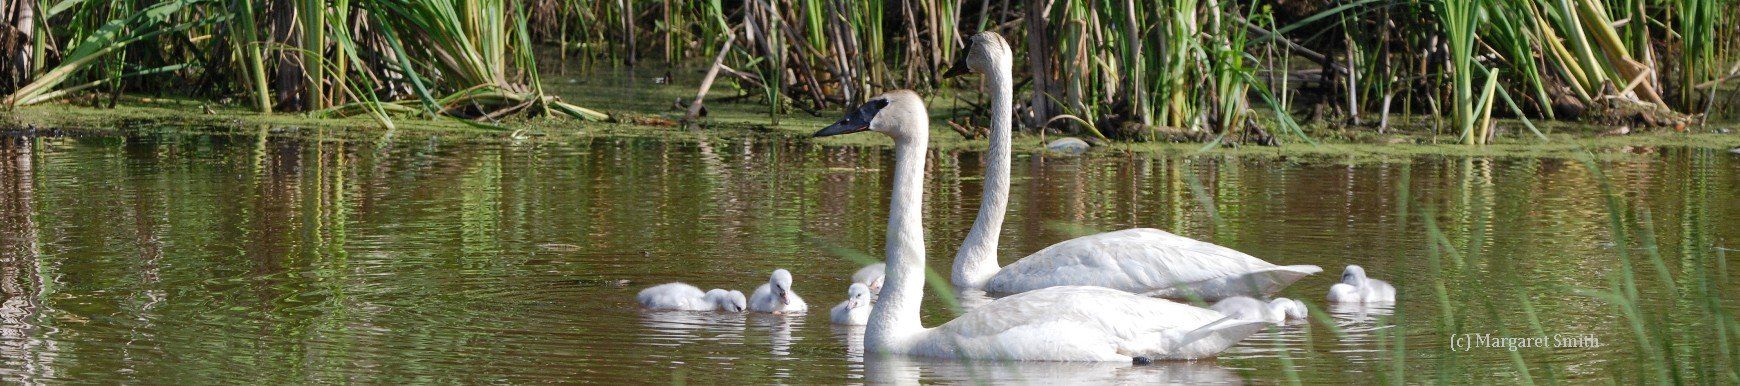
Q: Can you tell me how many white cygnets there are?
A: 6